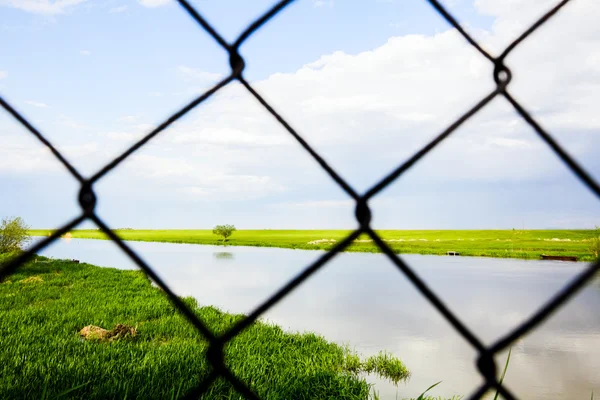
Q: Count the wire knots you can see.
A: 6